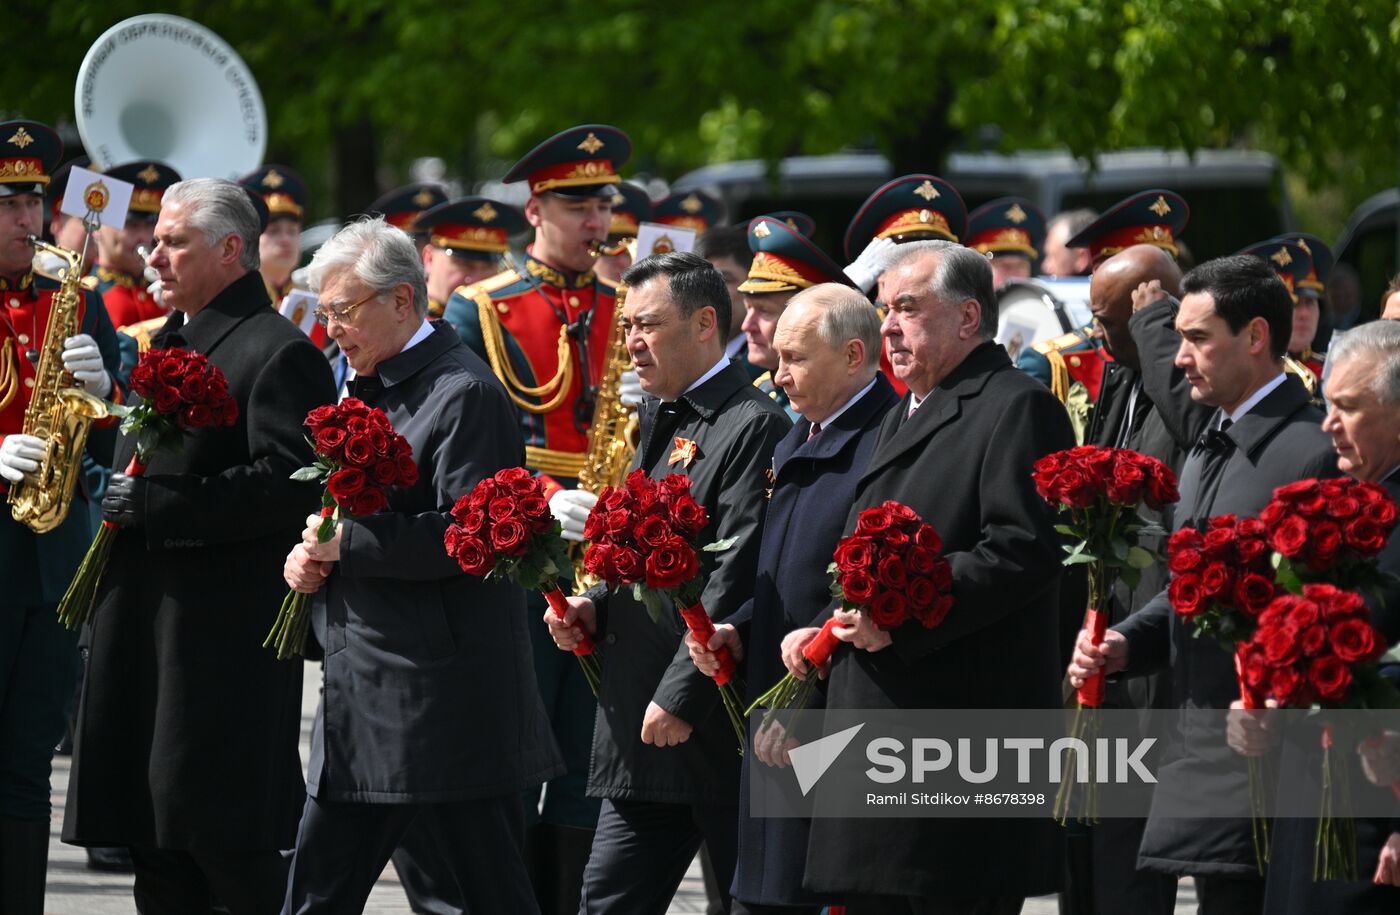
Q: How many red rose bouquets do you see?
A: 9